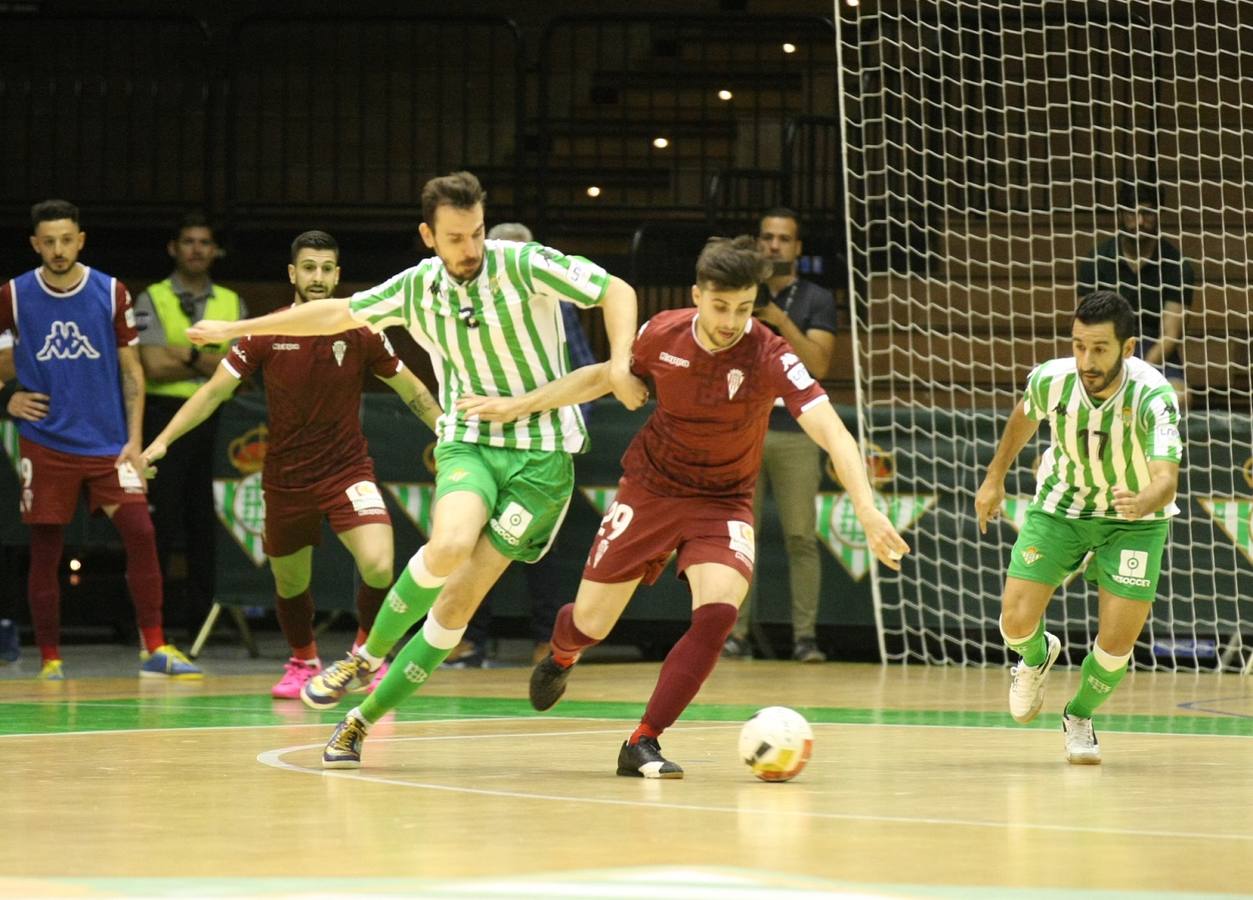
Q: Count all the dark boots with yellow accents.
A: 2